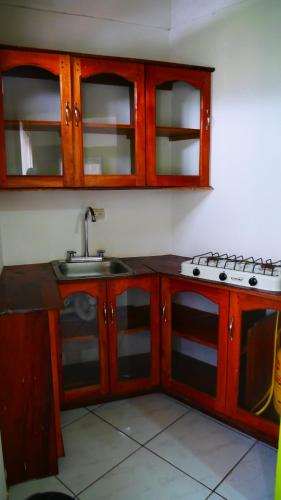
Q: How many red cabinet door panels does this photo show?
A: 7